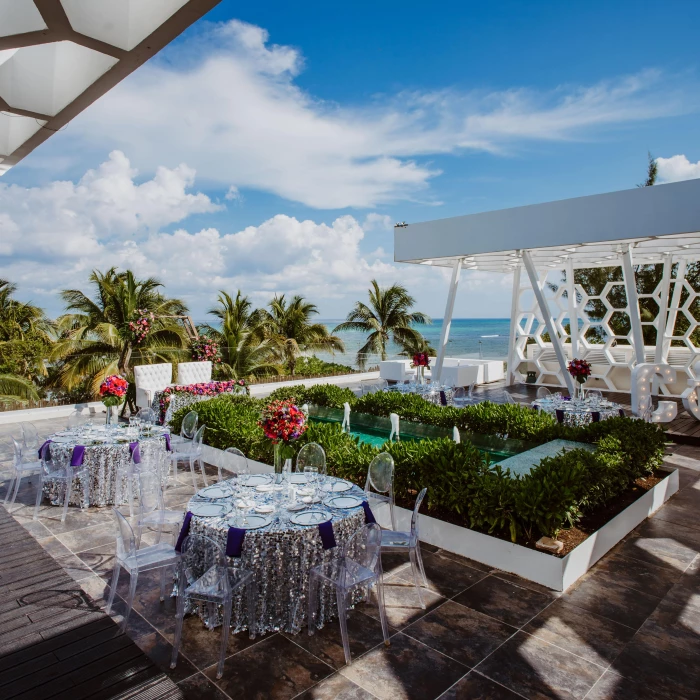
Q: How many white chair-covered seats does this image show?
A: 2